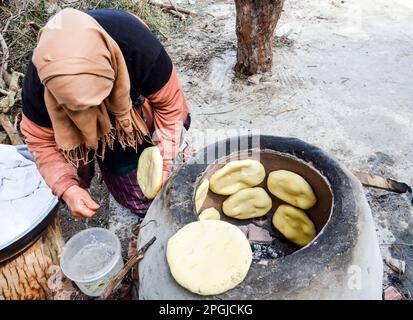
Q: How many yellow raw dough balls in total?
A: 8